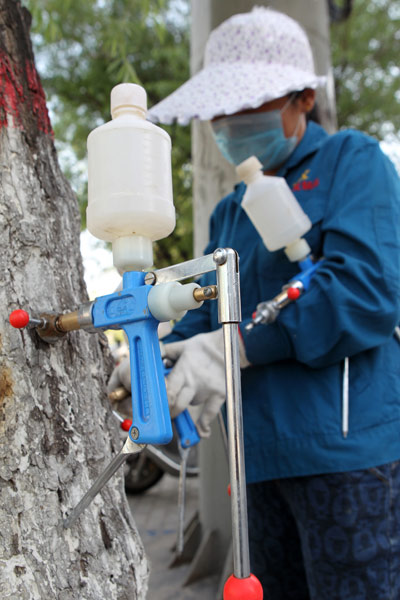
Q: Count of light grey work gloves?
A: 2